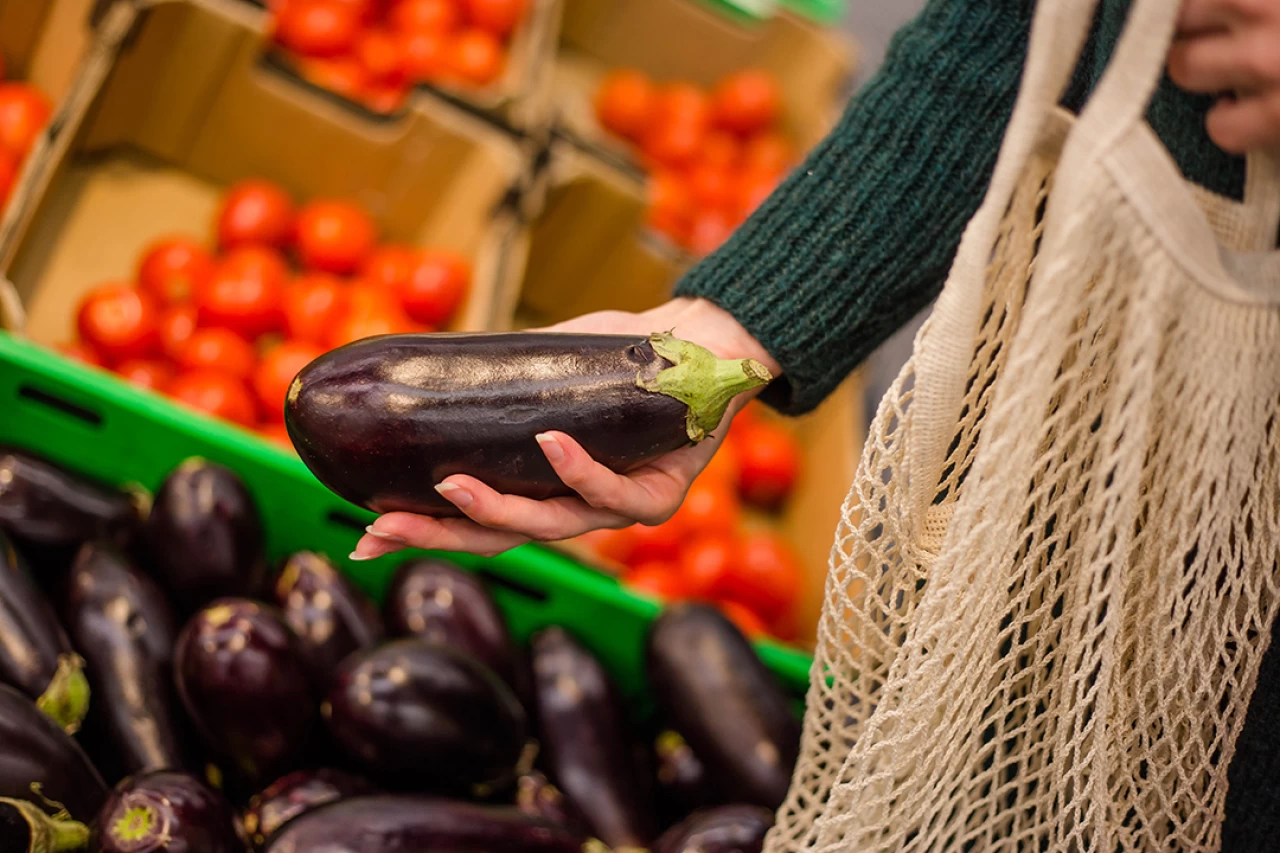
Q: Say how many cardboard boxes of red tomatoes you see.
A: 5